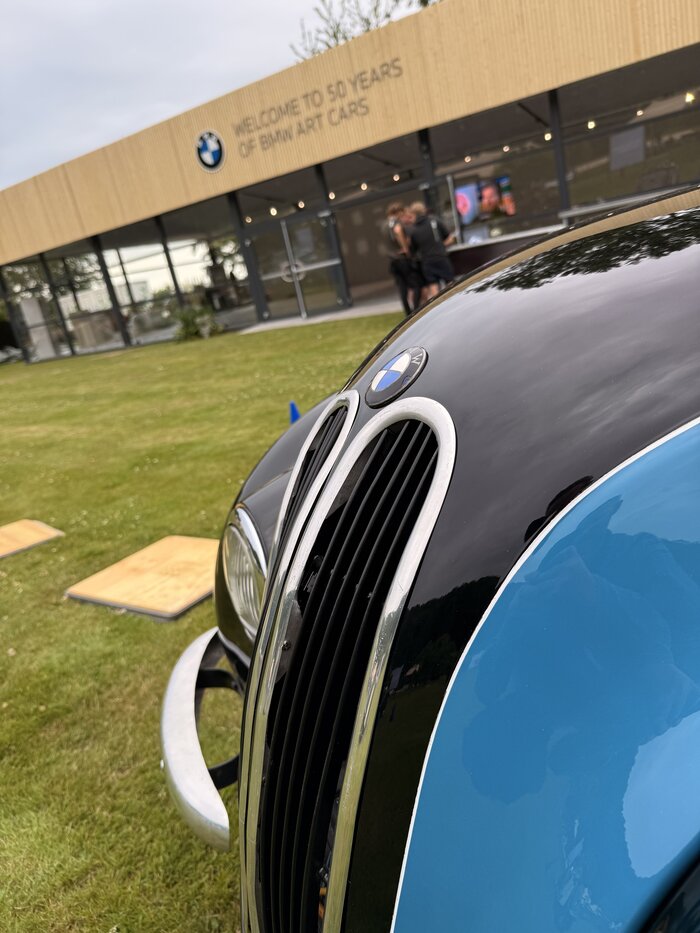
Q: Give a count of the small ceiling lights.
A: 12